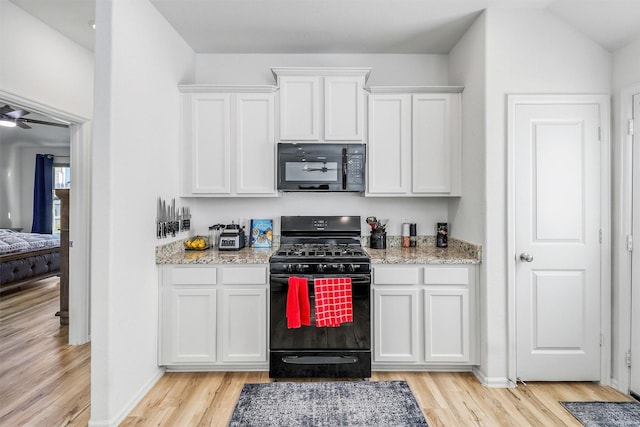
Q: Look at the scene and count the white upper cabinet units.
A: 3